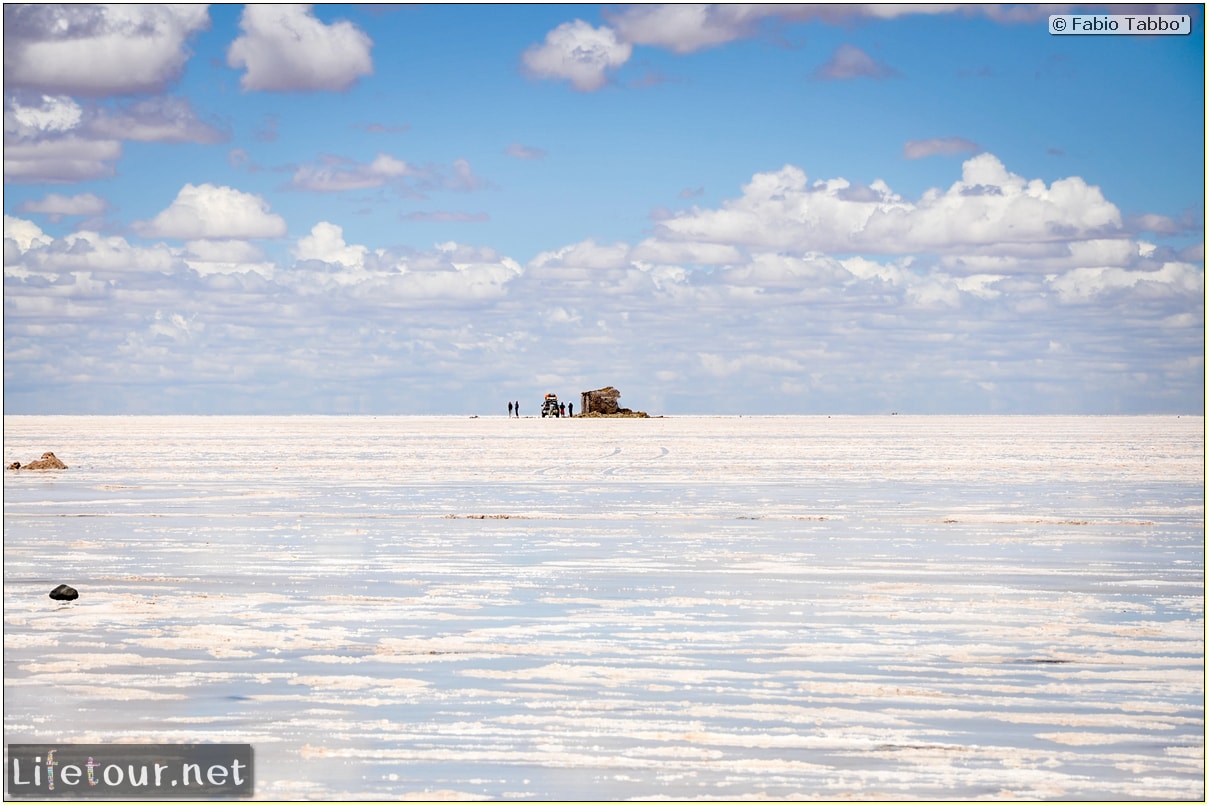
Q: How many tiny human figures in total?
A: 4